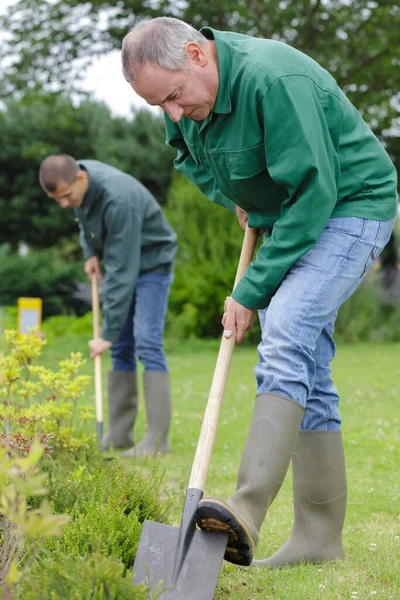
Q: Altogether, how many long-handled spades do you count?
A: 2